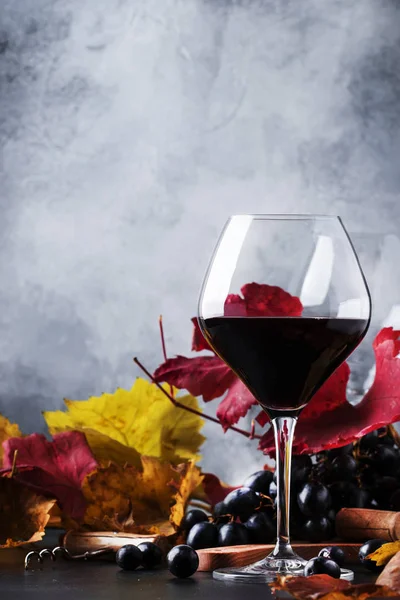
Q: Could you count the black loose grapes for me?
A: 6